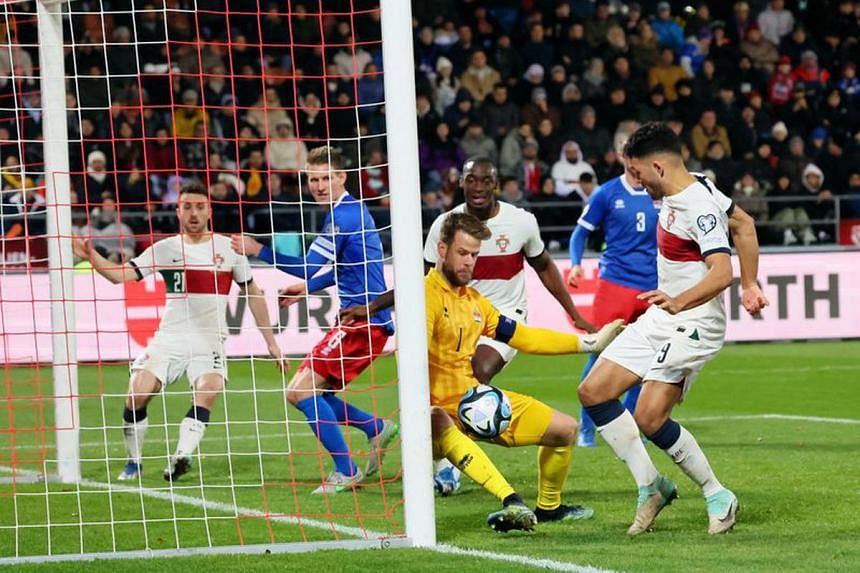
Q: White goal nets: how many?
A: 1